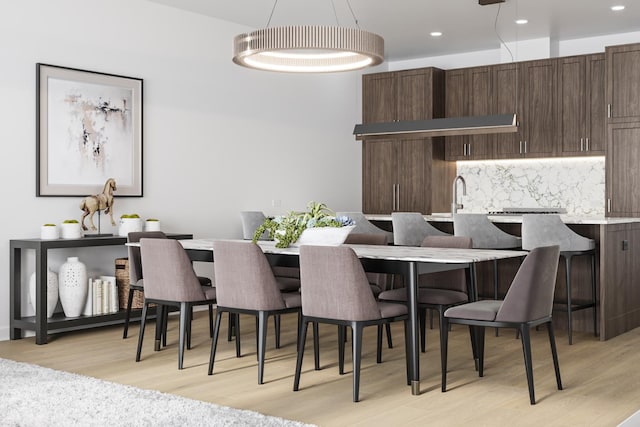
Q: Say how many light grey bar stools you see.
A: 5